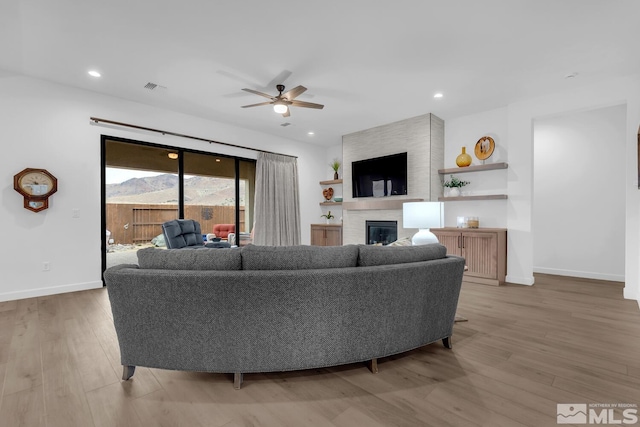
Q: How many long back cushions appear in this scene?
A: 3